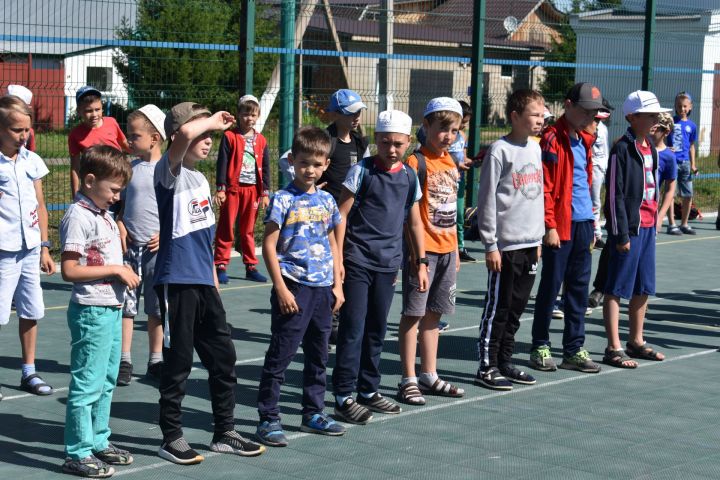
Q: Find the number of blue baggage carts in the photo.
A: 0